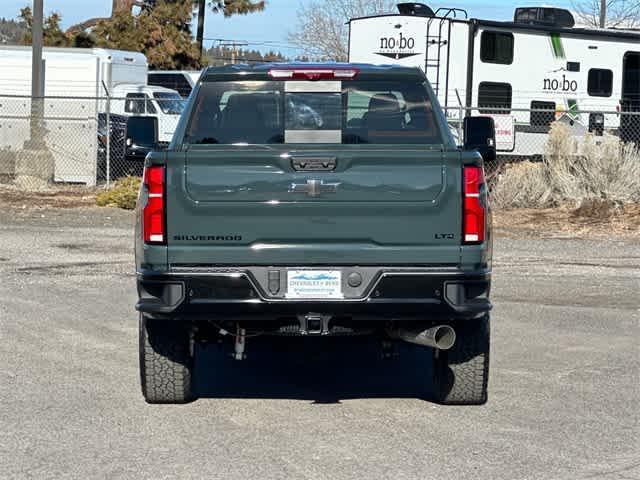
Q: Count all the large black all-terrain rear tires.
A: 2